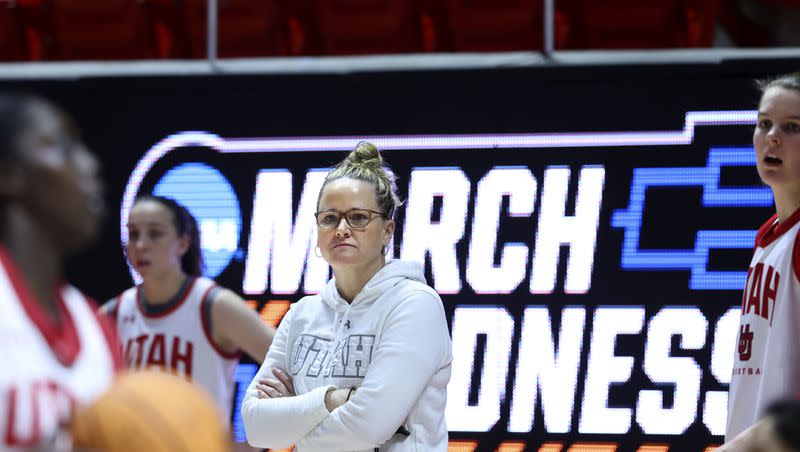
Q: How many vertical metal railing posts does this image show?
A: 2